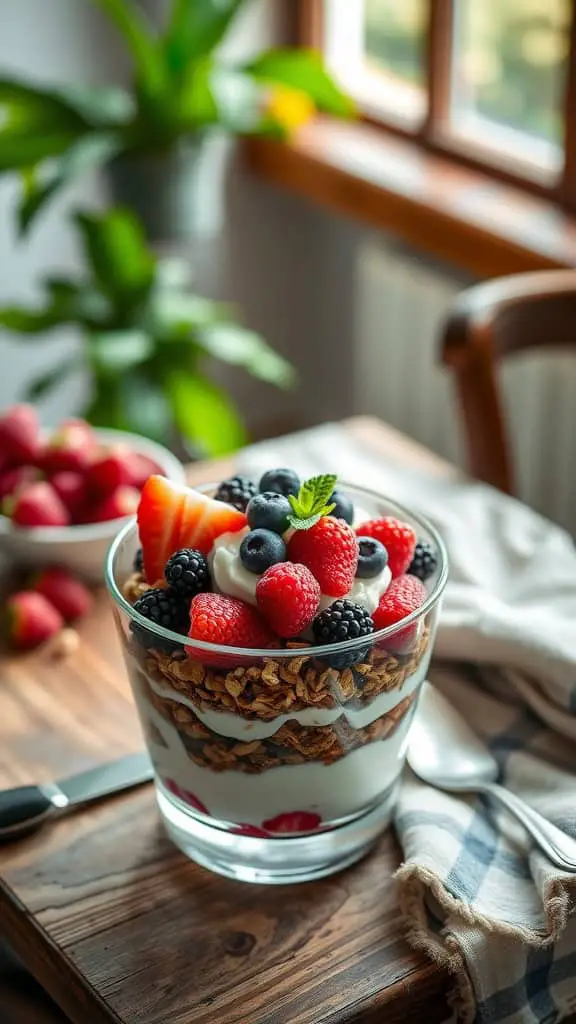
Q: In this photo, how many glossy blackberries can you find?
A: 5